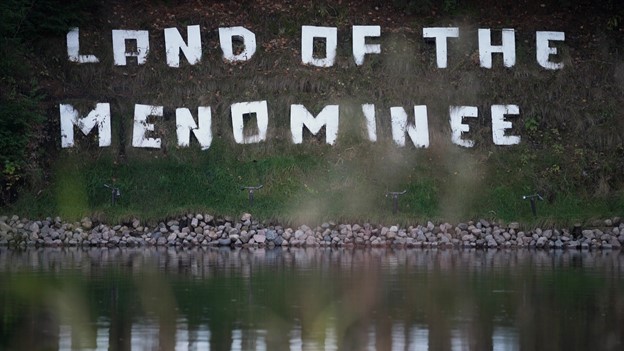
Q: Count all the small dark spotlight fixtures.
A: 4